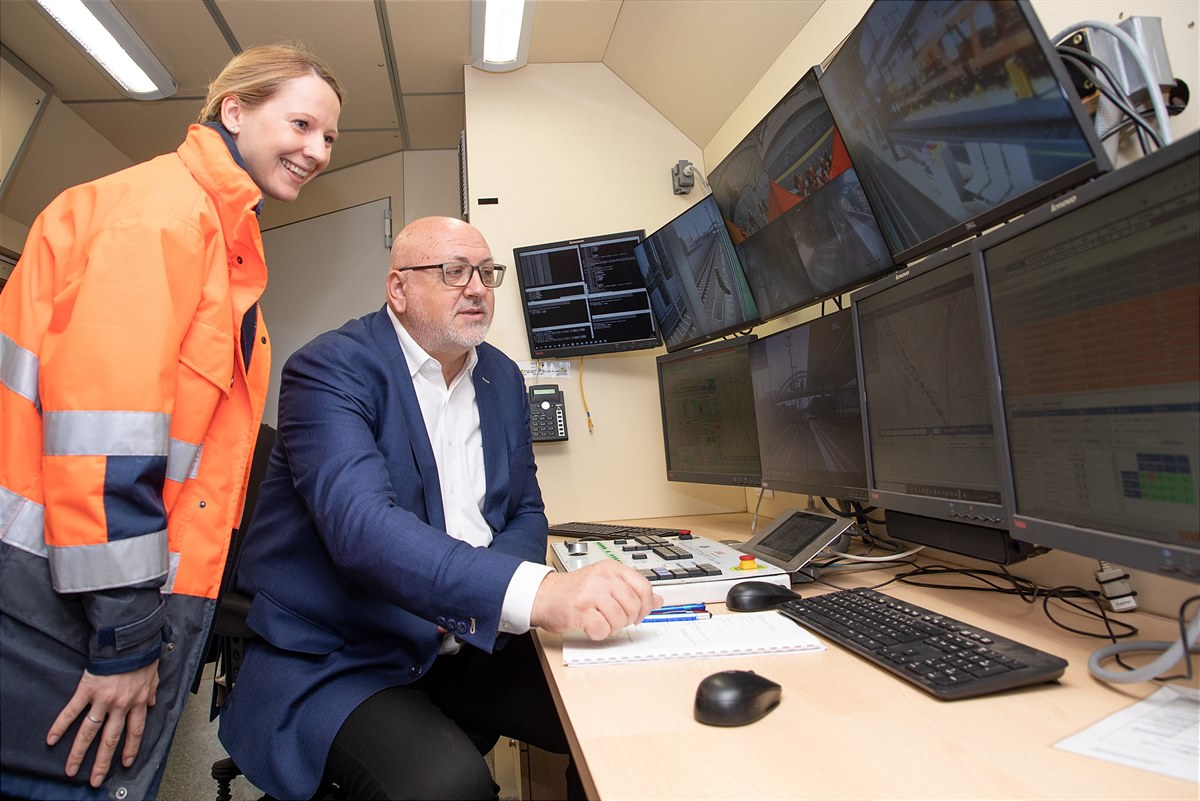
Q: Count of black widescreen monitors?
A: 8